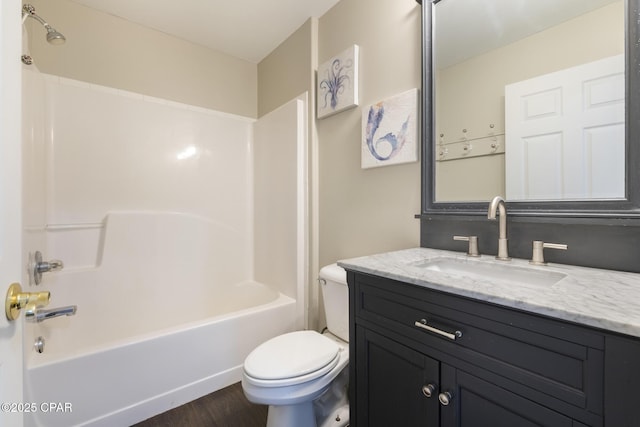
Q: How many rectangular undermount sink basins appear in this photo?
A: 1